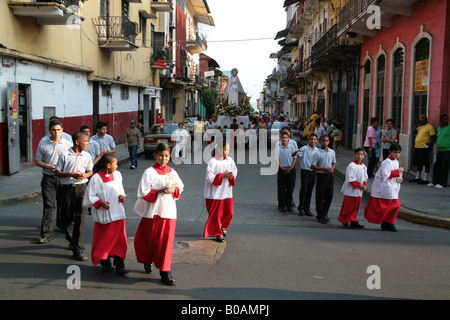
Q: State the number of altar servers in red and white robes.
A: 5